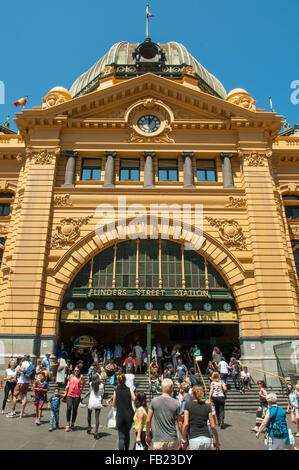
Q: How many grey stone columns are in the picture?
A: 5